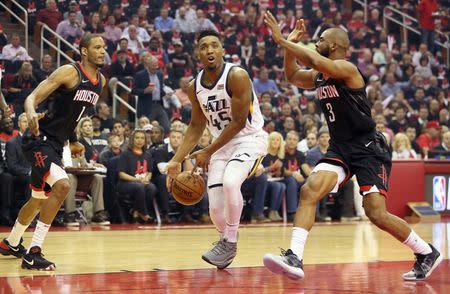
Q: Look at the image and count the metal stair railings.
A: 5